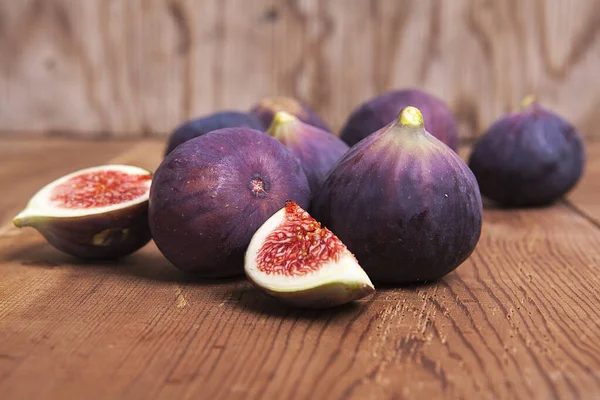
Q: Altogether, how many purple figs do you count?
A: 7